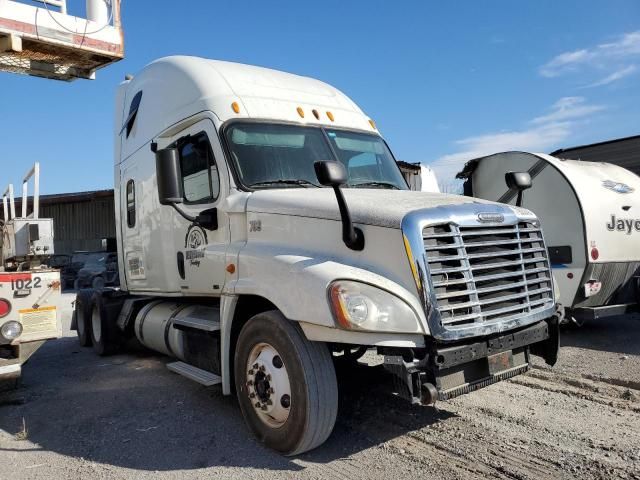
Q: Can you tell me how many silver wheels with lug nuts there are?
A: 1